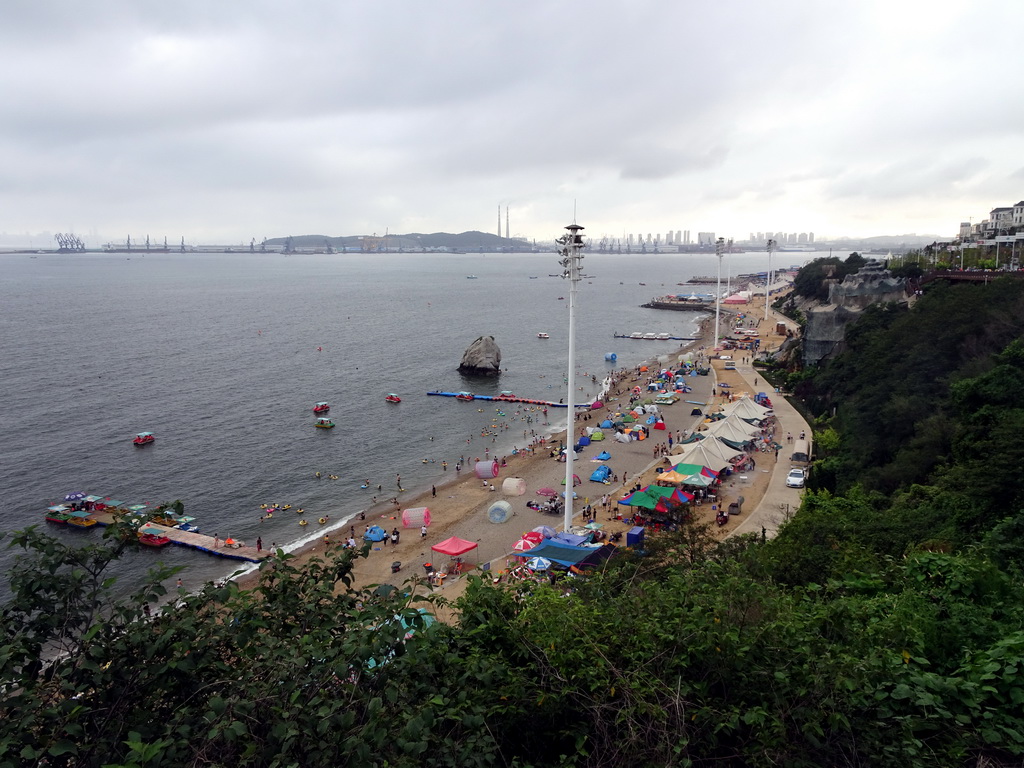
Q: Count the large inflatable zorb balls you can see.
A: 5